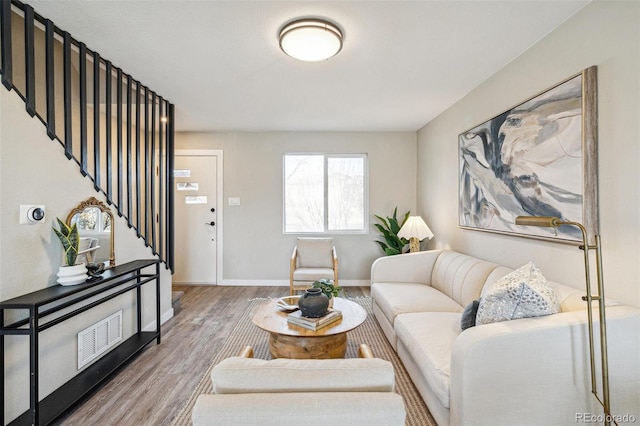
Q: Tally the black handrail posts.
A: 15